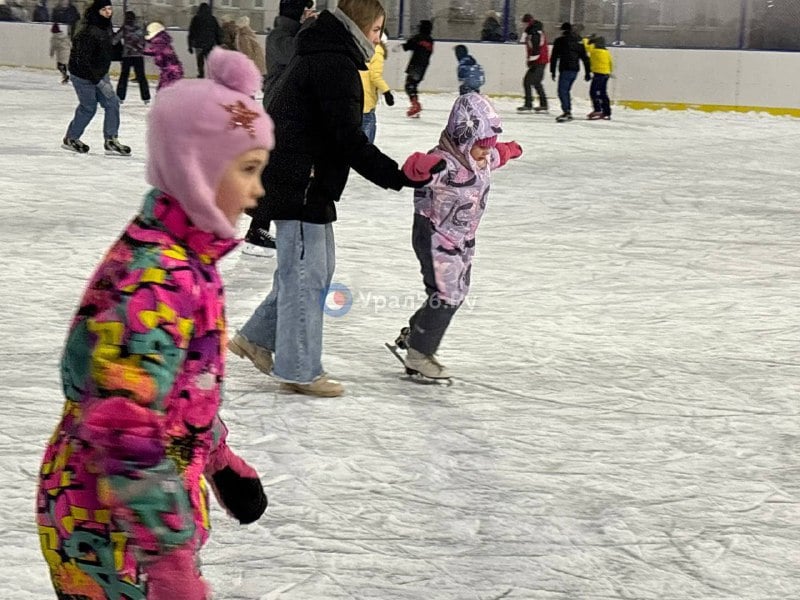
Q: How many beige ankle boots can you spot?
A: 2